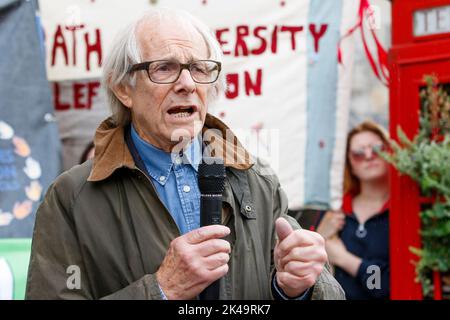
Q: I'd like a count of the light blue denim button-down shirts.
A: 1